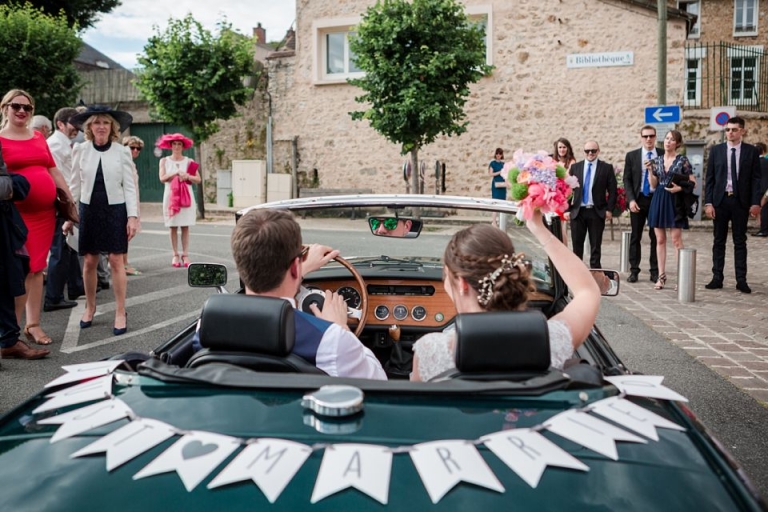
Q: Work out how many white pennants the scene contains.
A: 12